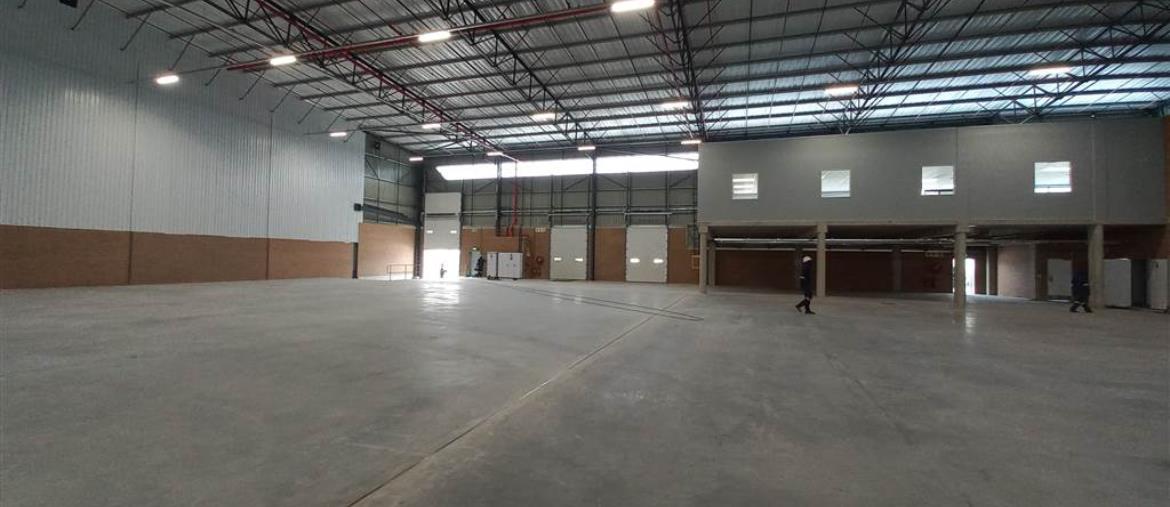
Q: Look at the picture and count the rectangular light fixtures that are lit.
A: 14